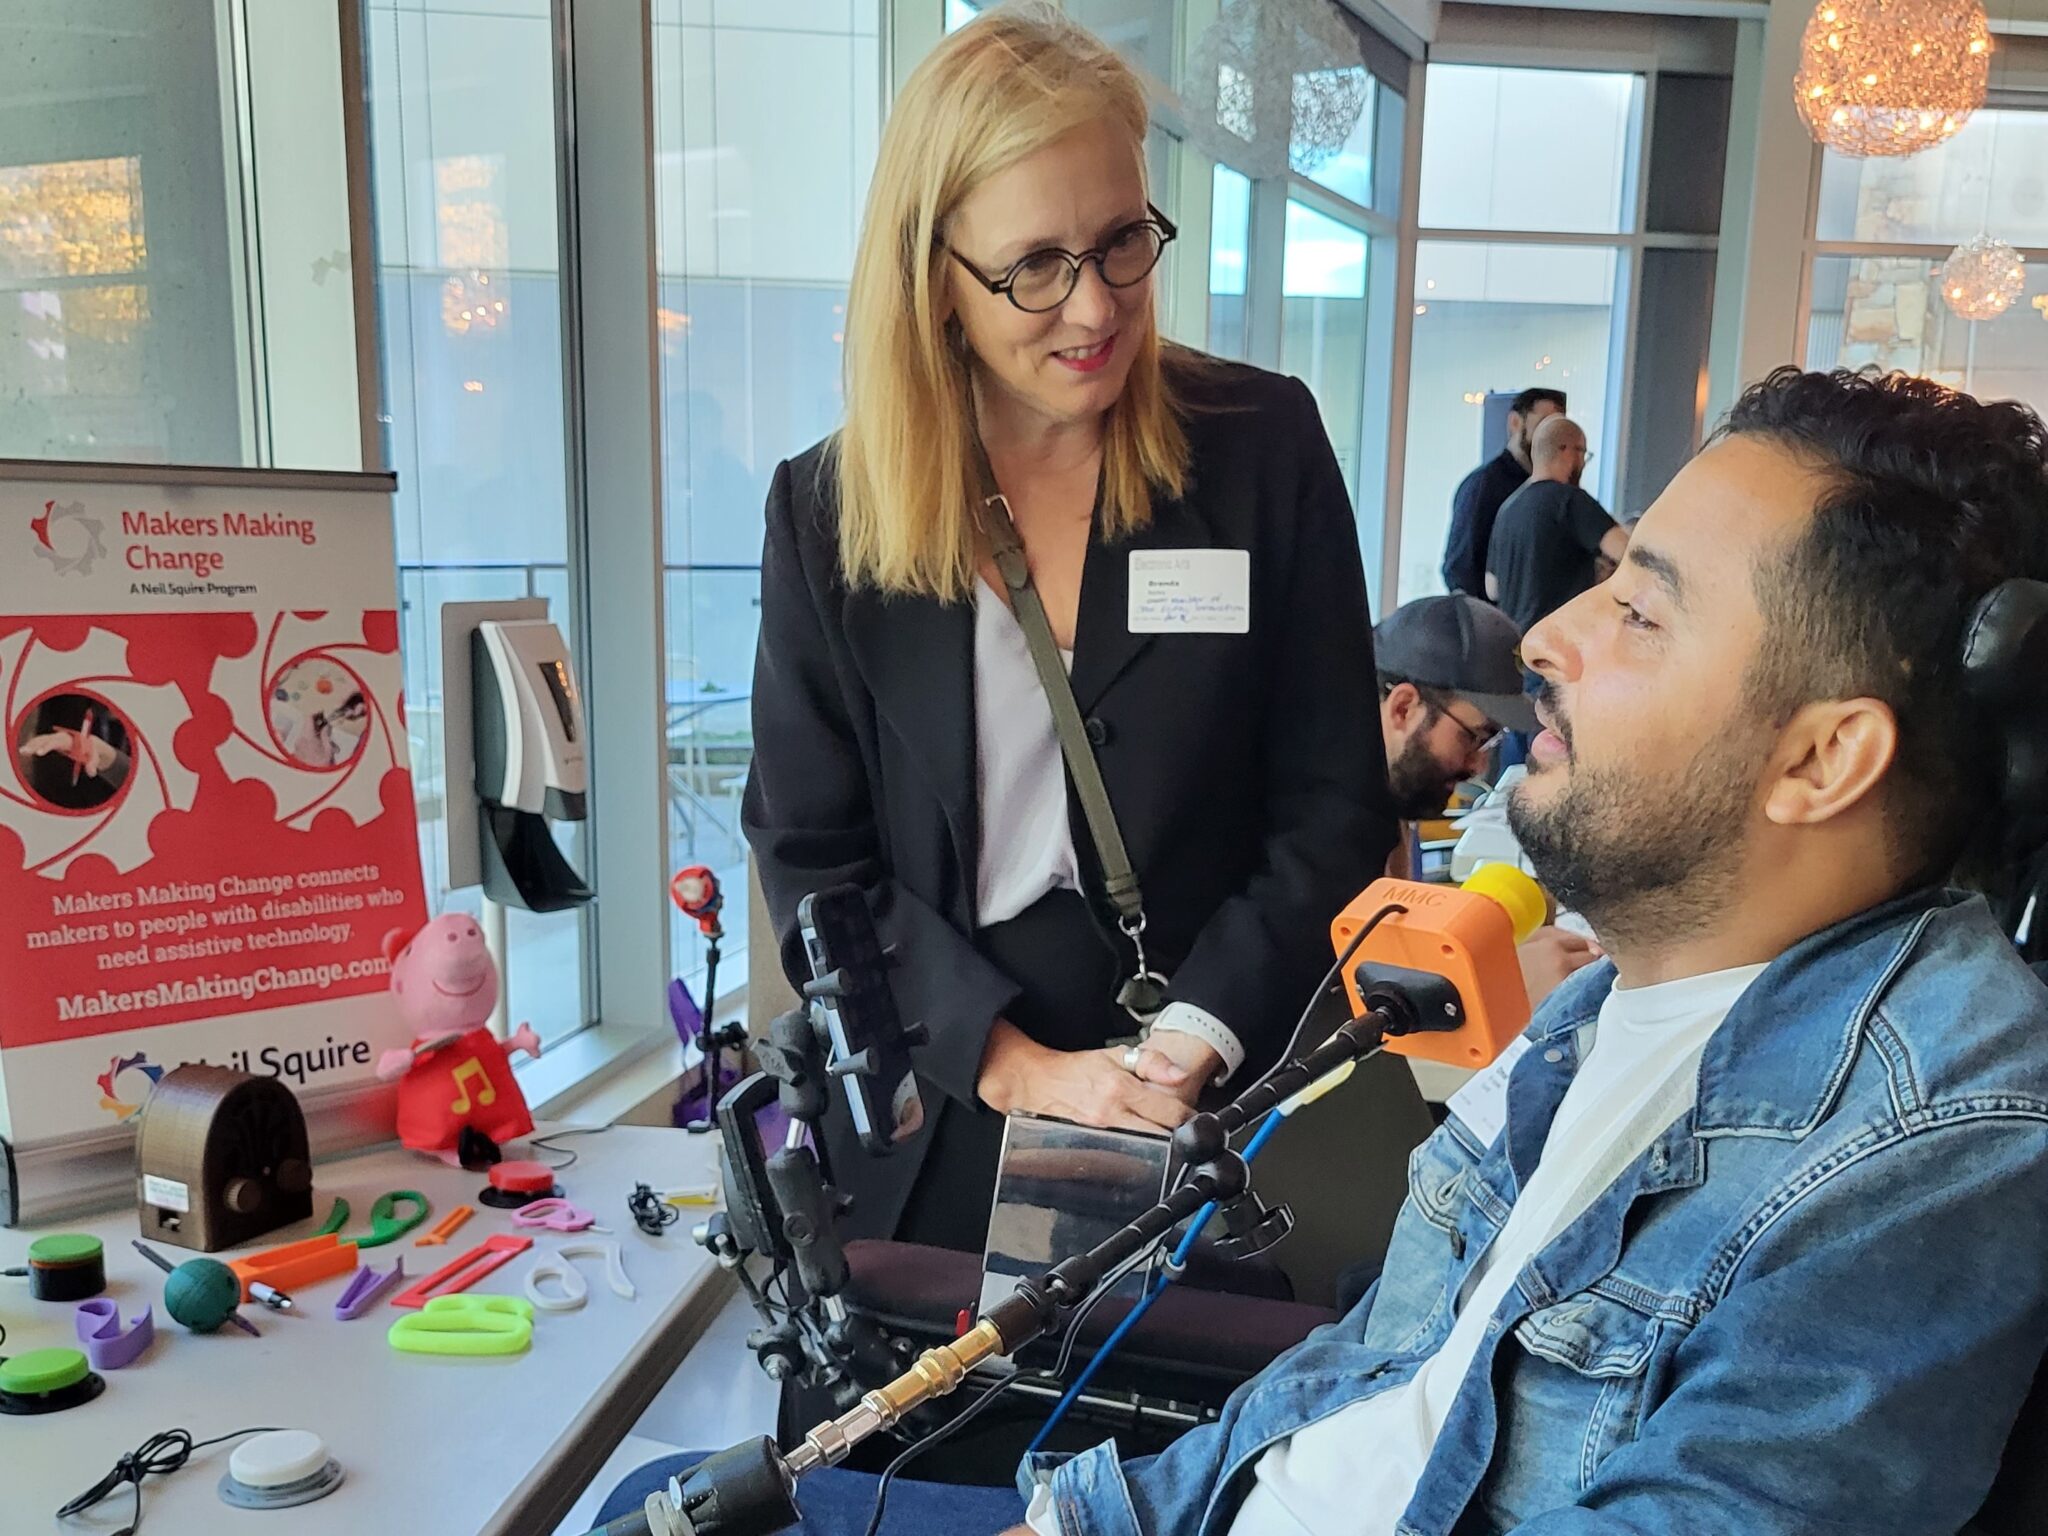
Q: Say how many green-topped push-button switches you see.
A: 2